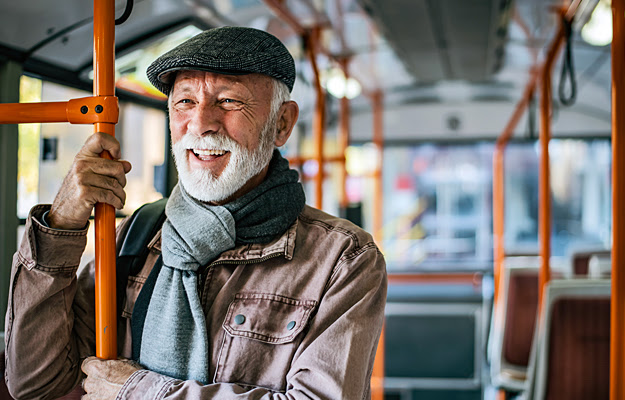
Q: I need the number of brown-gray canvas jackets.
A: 1